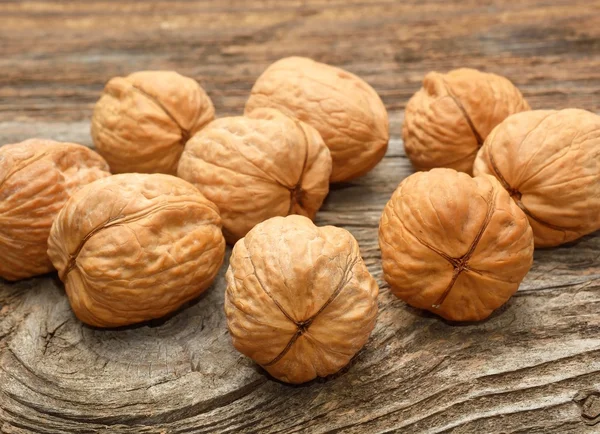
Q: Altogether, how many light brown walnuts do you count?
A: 9